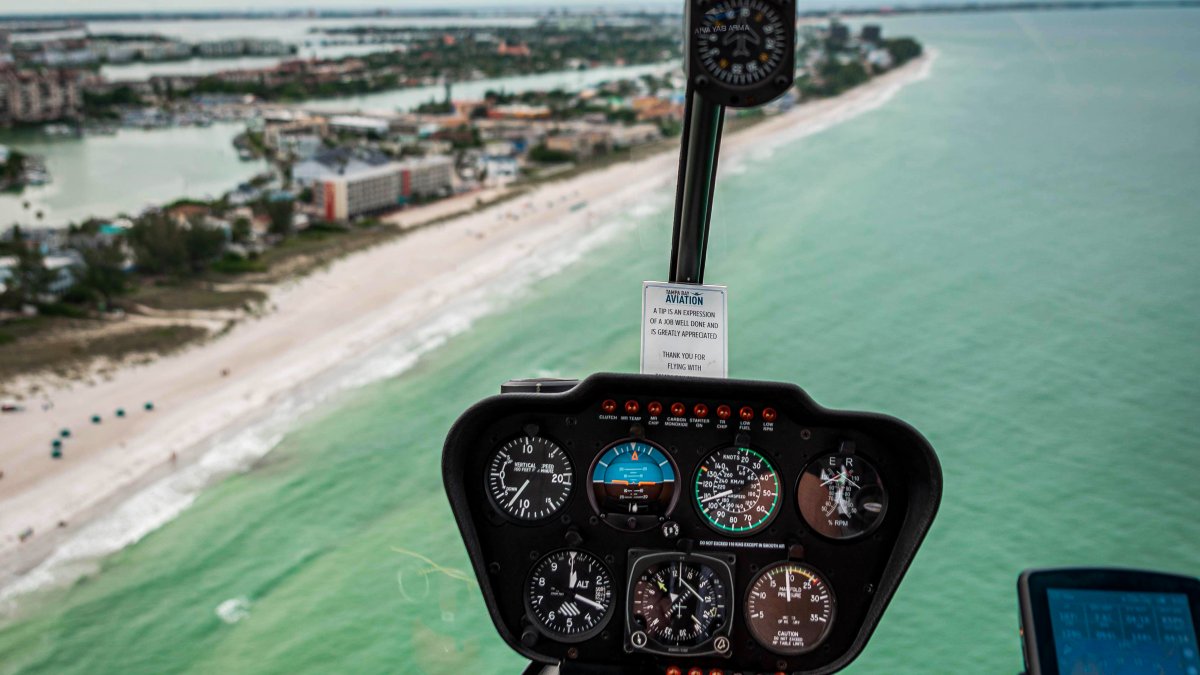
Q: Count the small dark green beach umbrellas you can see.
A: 6